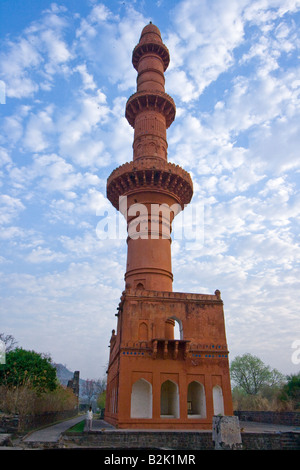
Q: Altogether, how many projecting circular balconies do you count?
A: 3